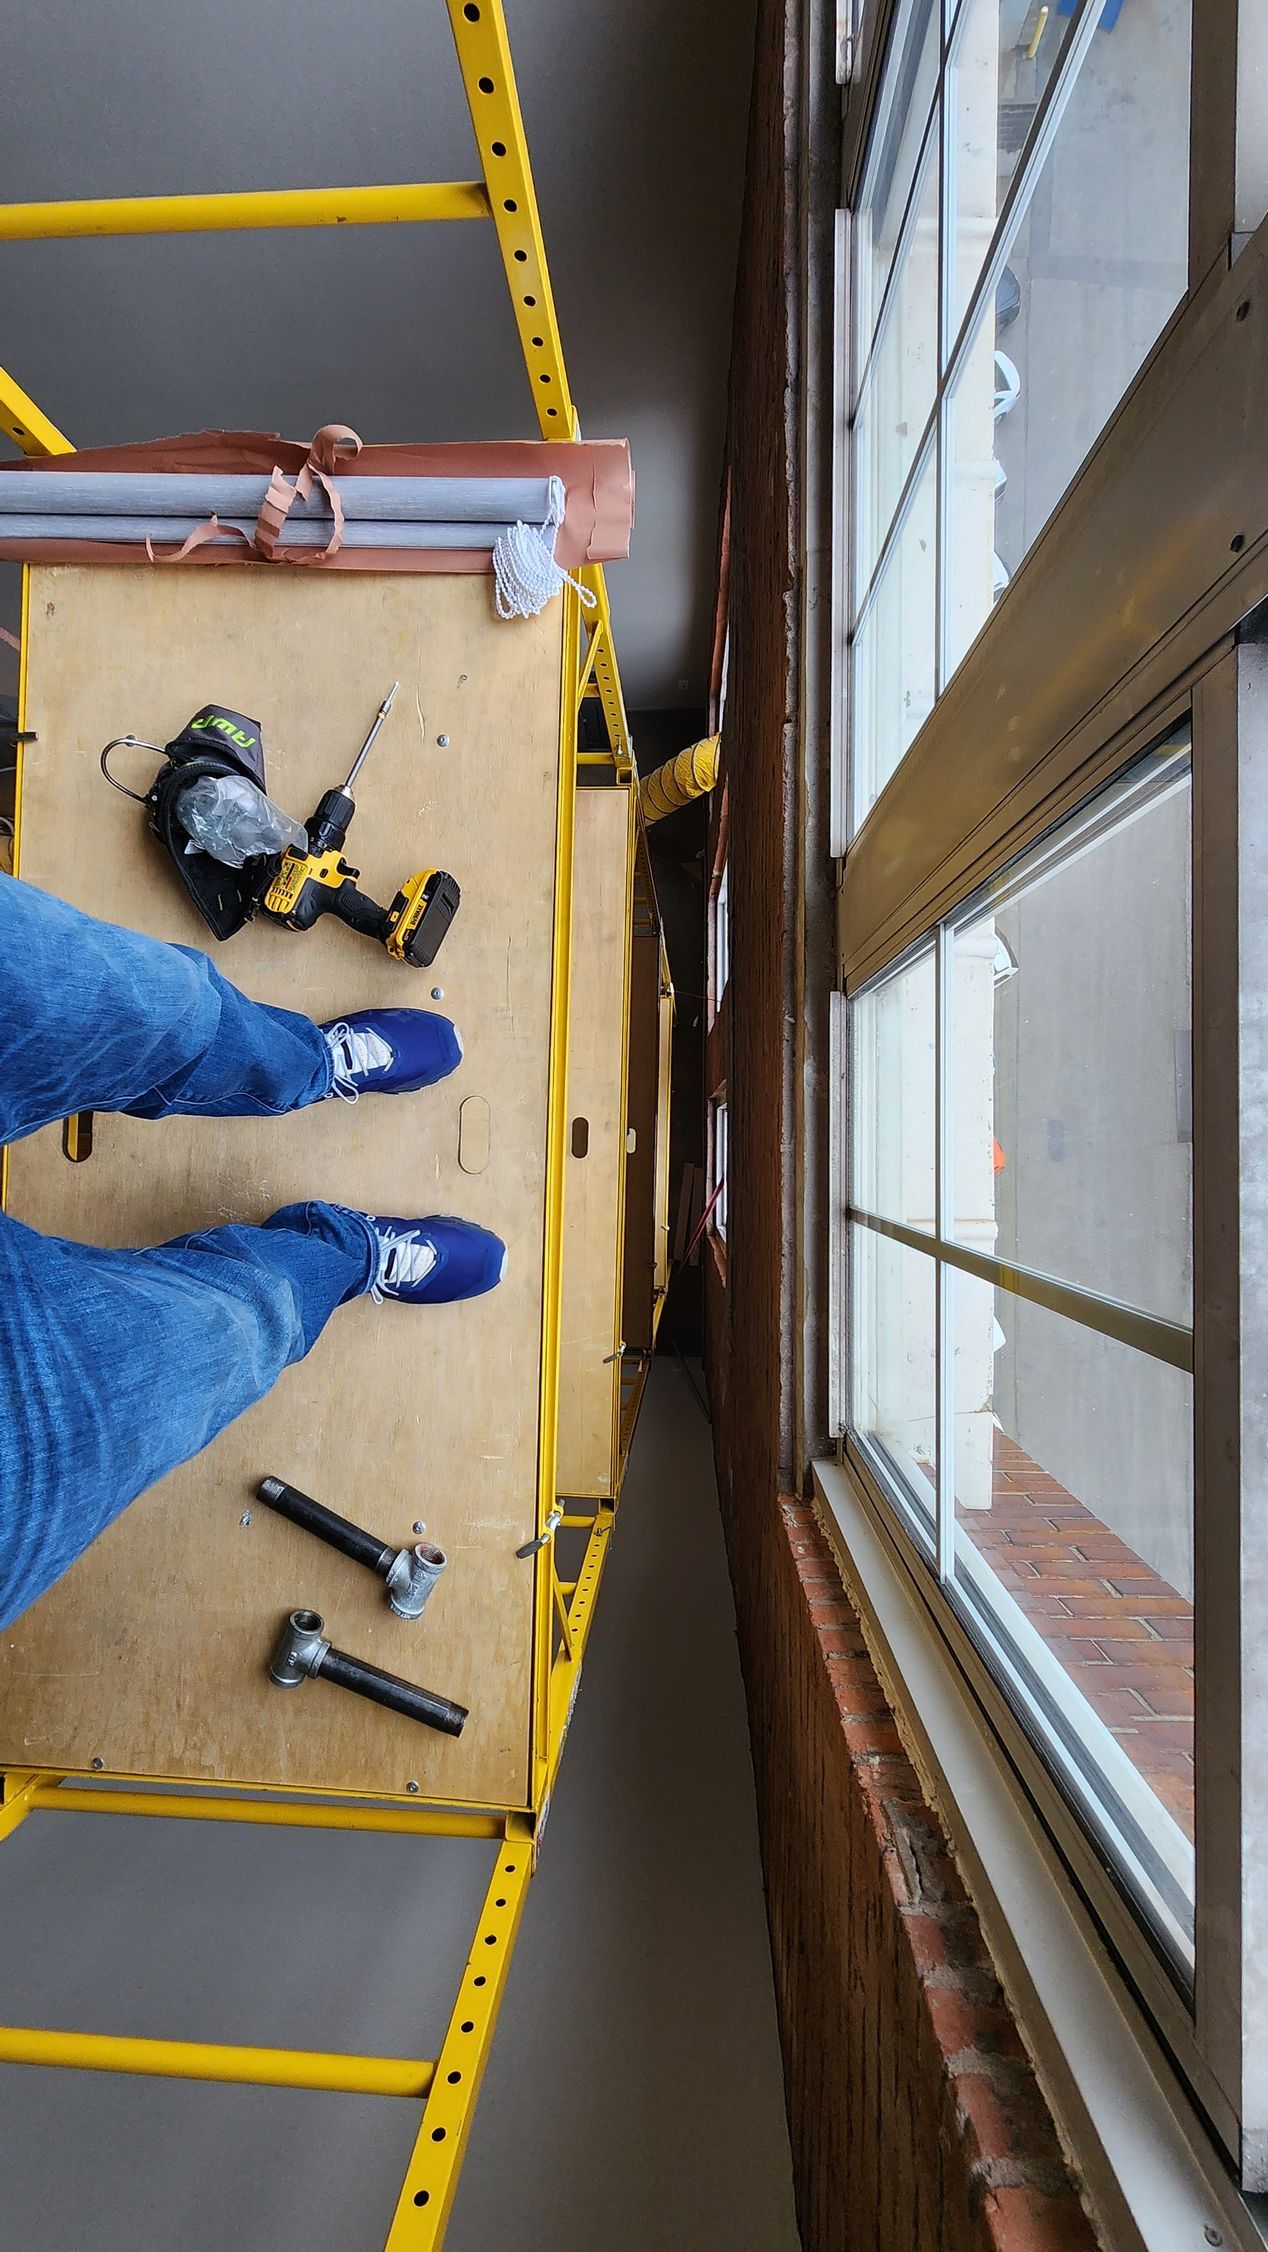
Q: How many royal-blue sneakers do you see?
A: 2